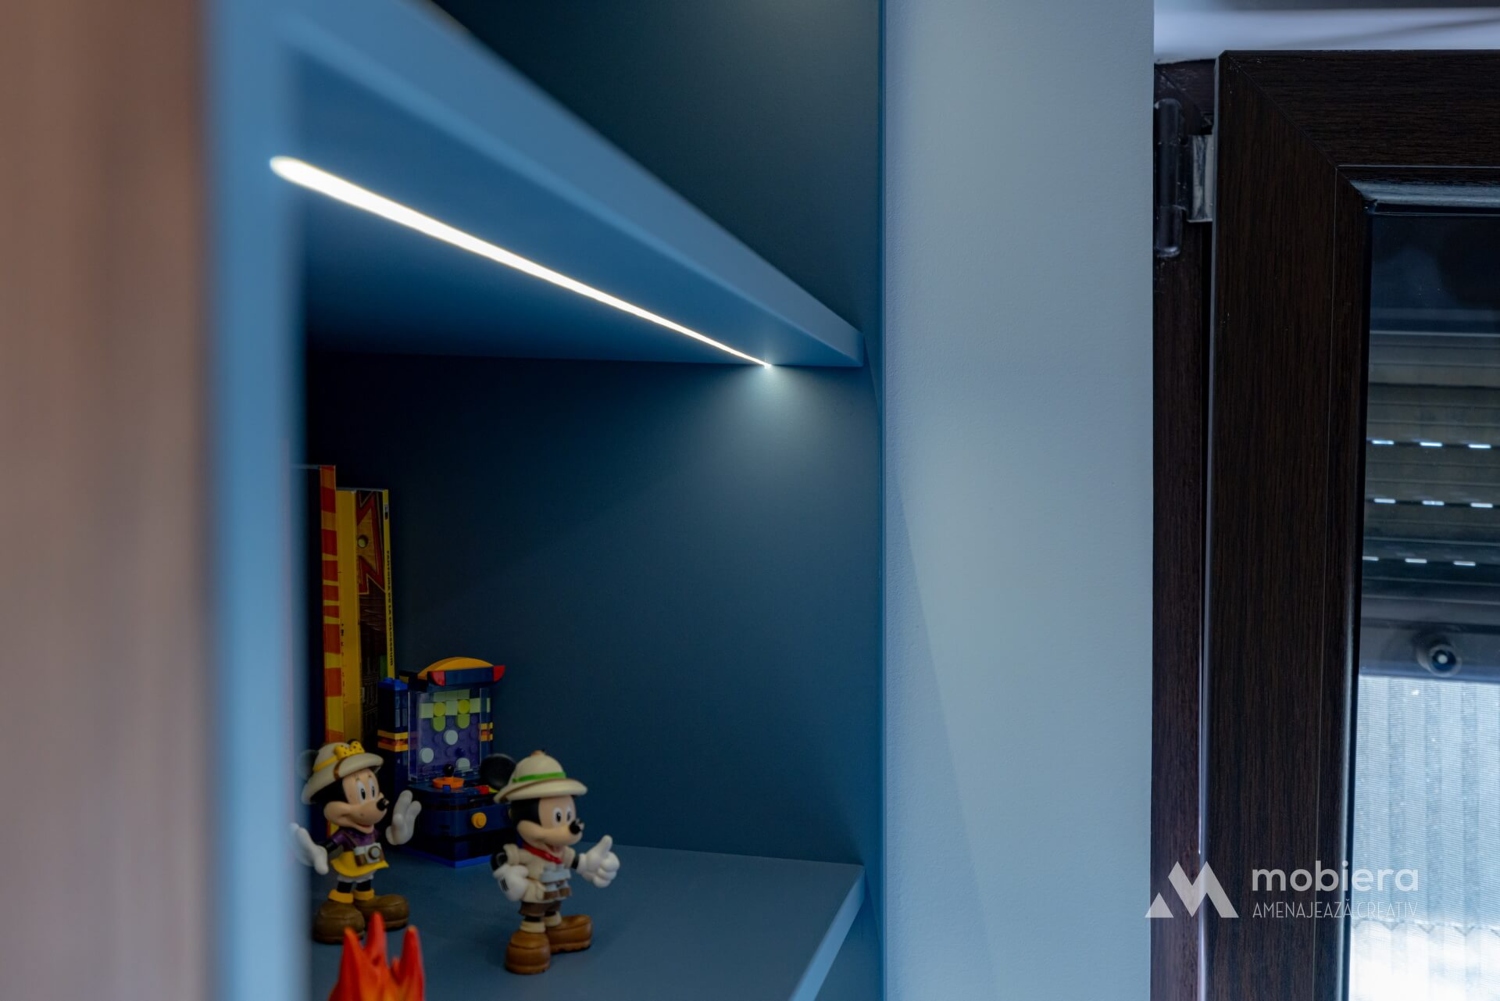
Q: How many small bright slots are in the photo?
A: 9